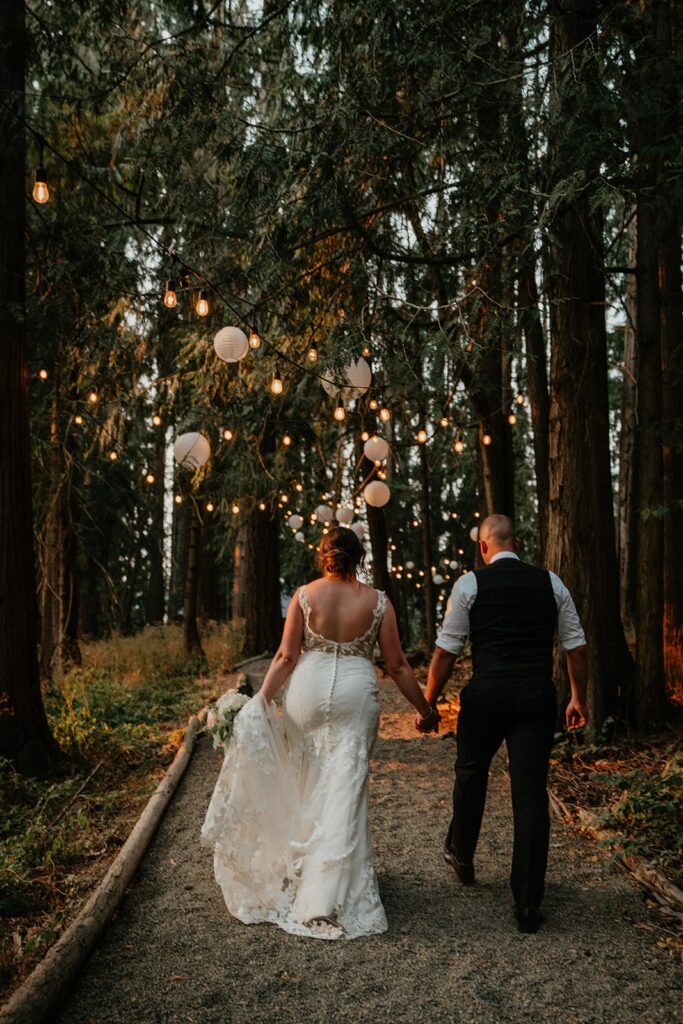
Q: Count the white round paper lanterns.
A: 14